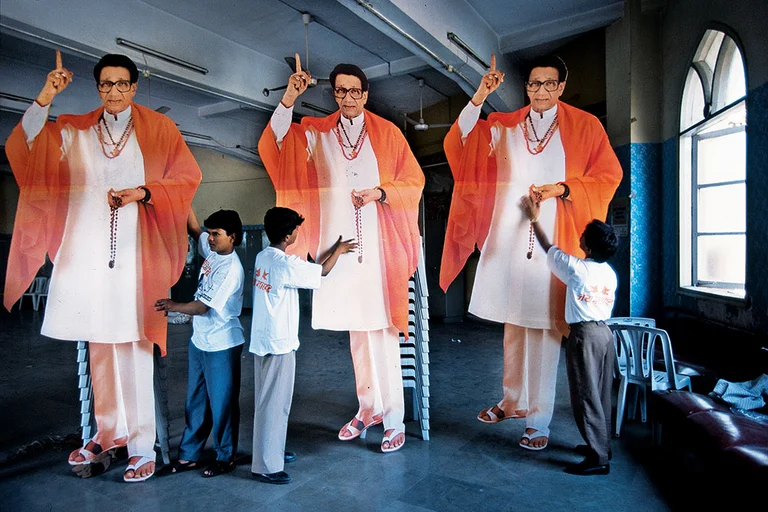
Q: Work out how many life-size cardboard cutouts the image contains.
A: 3